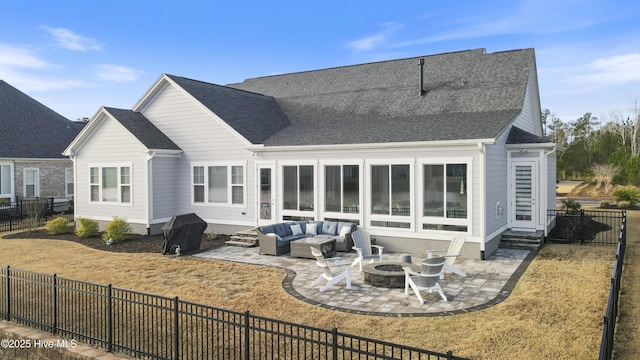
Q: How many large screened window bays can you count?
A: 4